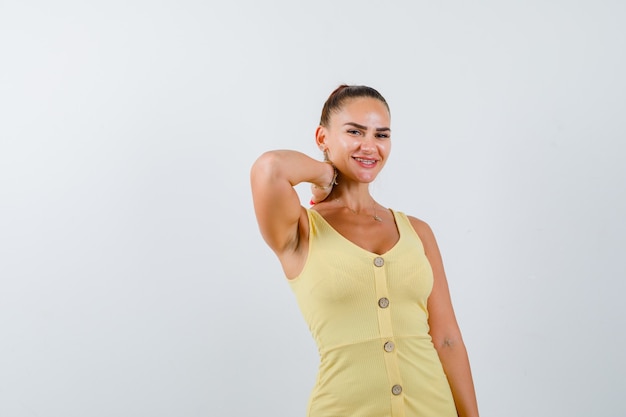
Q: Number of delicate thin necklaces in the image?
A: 1